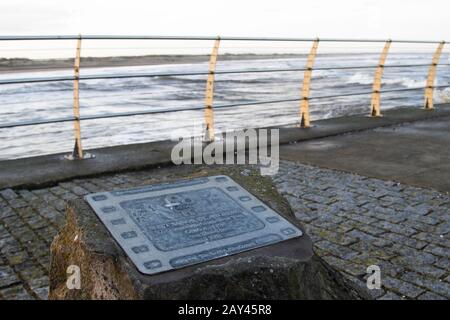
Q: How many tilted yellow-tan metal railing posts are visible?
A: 5